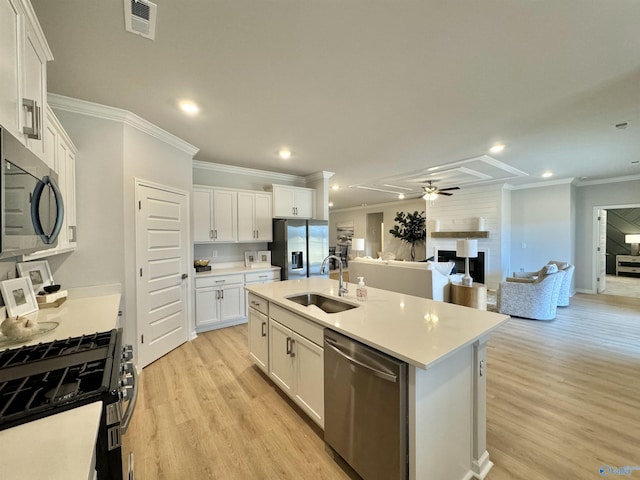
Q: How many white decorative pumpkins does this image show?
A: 2